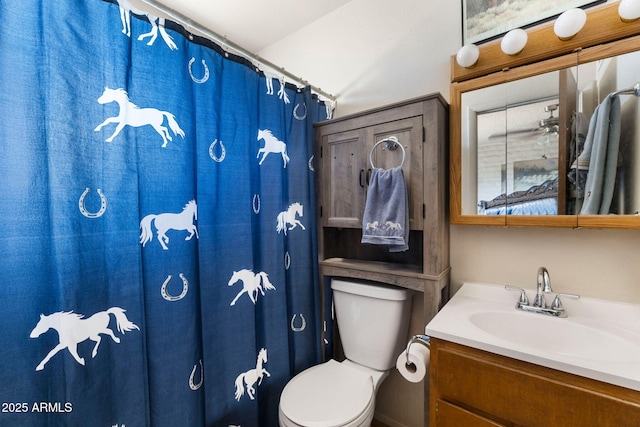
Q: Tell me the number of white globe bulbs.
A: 4